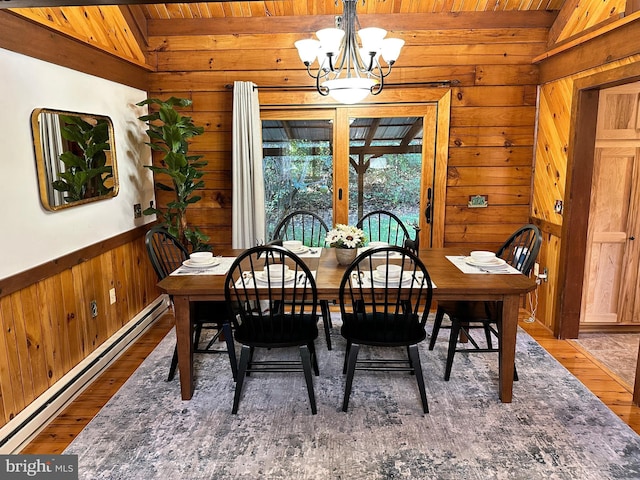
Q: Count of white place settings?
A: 6